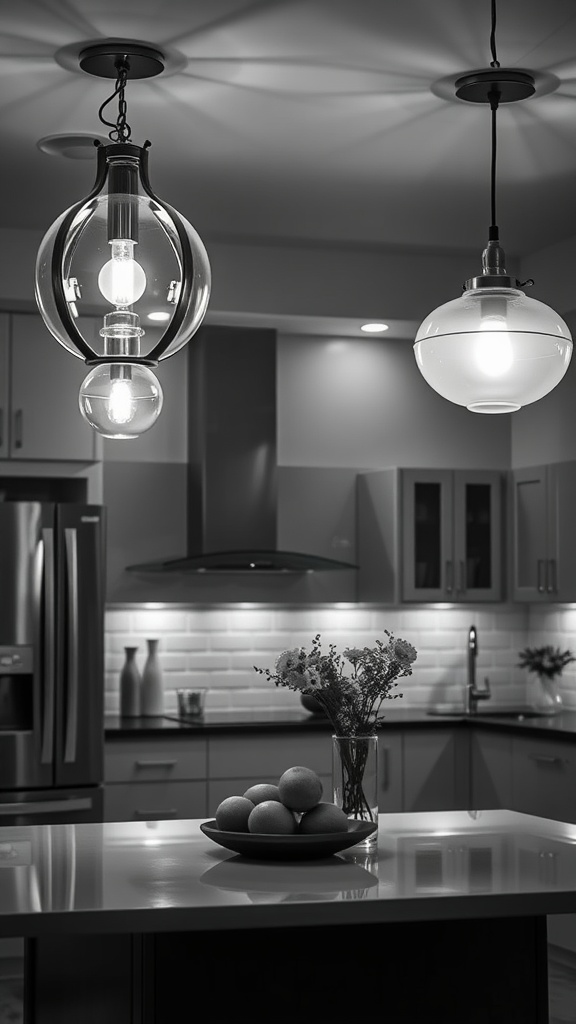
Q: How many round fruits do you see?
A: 5